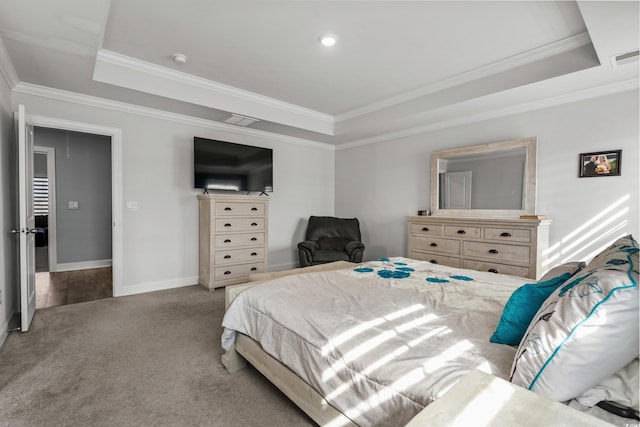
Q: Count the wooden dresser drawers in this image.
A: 12